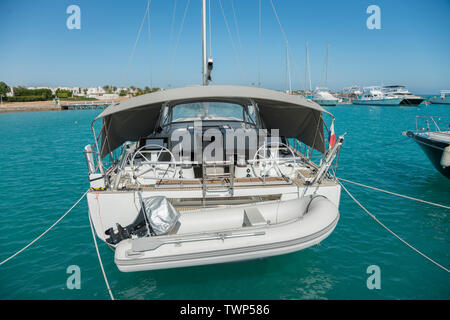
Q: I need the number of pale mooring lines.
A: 4